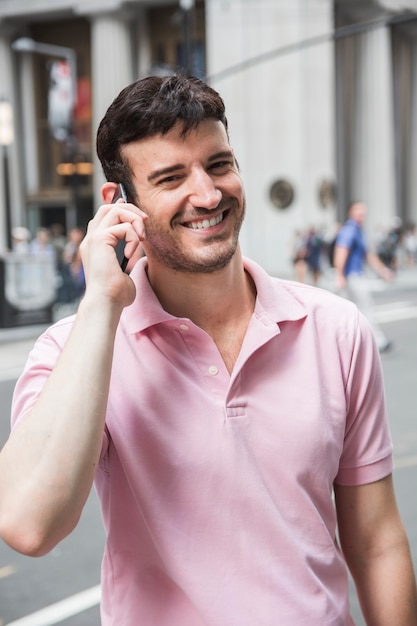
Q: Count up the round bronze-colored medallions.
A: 2